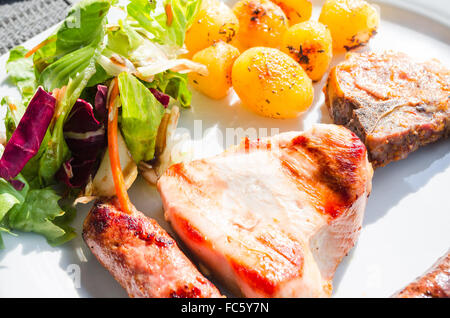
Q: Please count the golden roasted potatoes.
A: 7